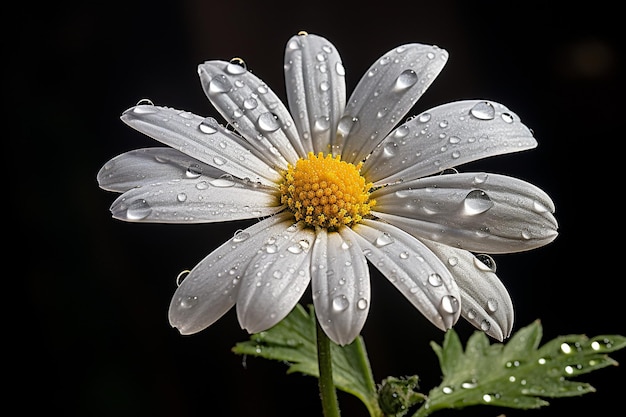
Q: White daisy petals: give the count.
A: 13